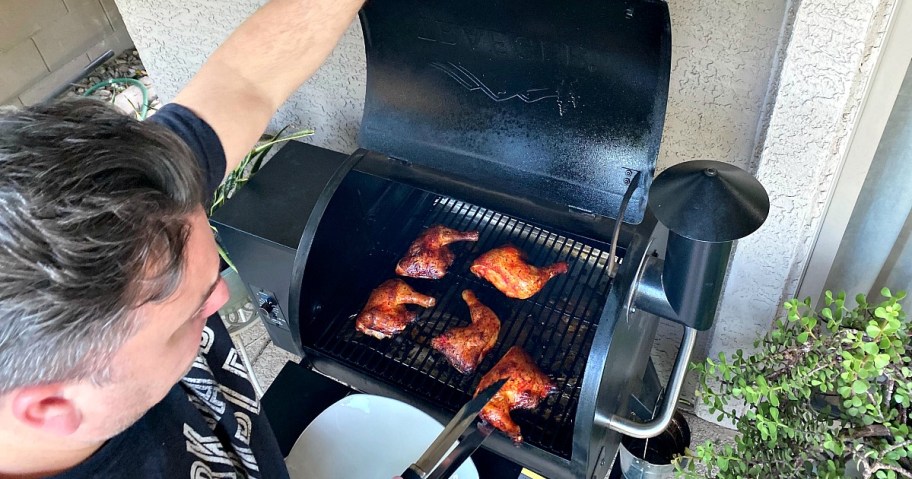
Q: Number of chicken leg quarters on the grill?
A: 5